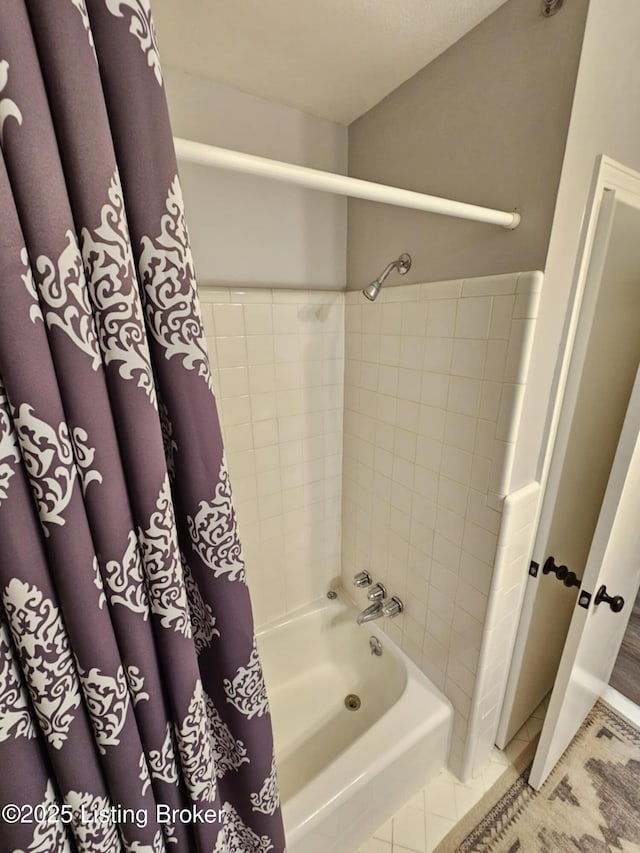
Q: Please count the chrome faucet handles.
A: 3